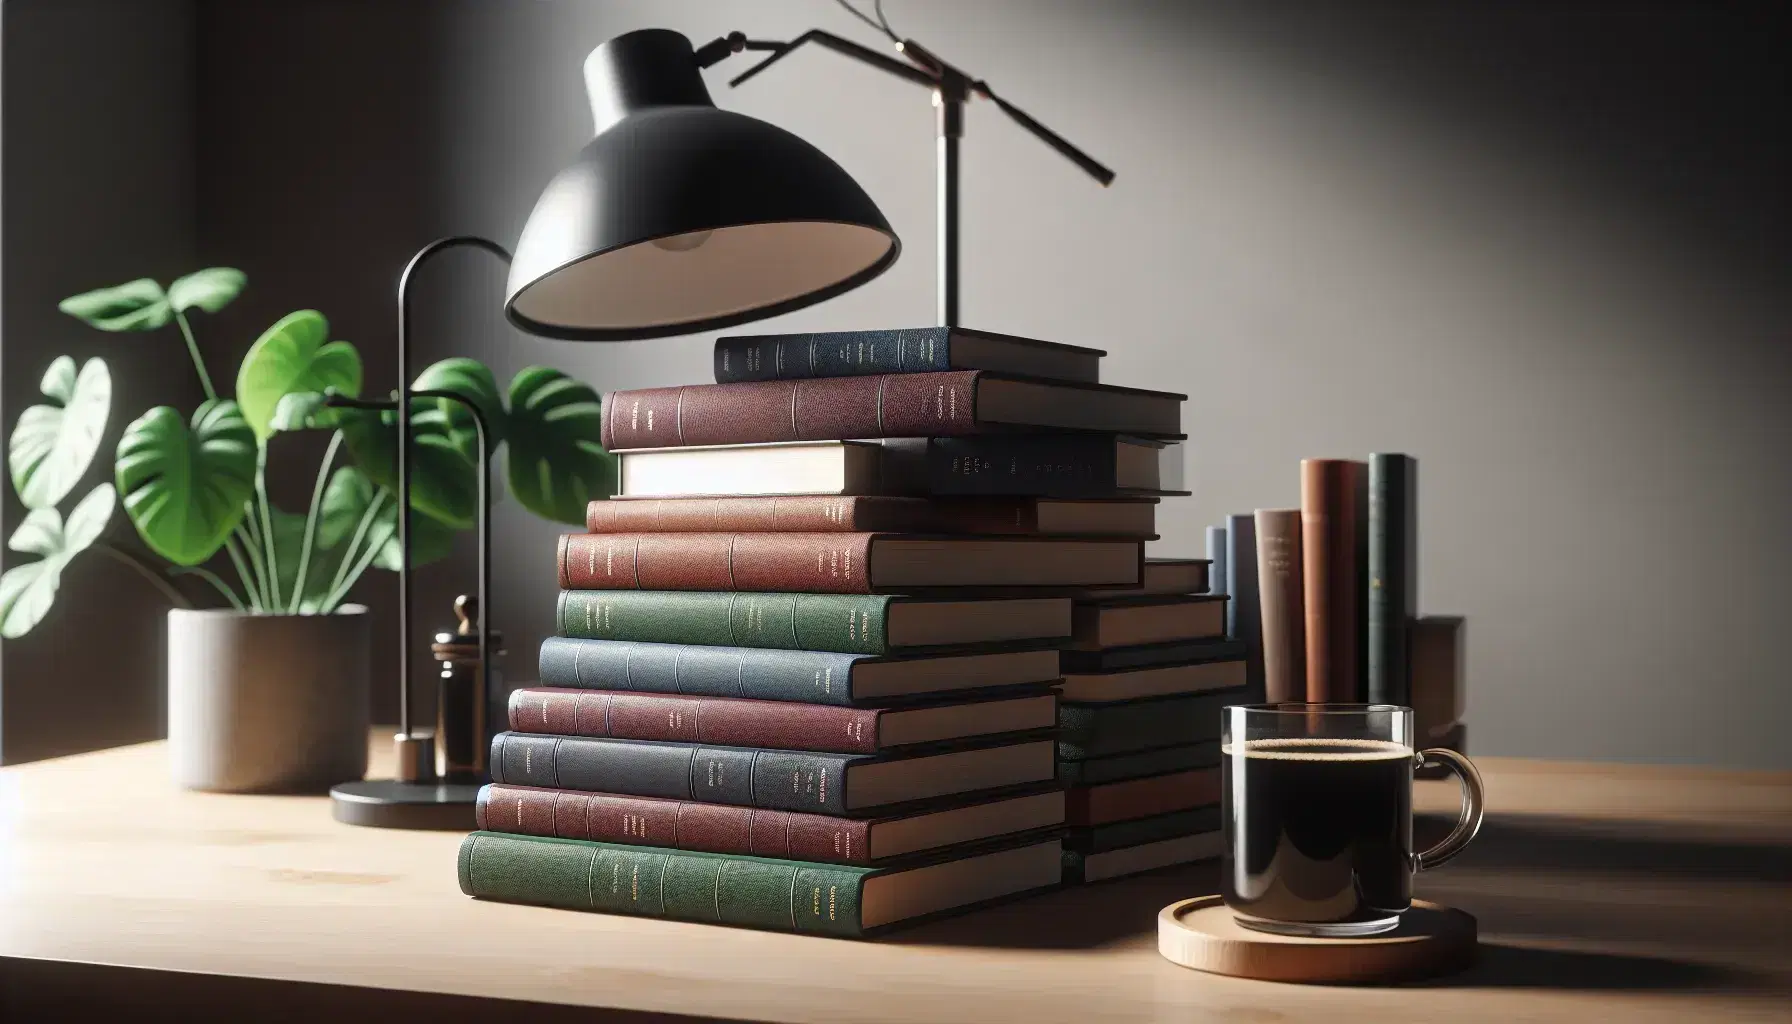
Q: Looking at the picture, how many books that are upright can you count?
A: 5